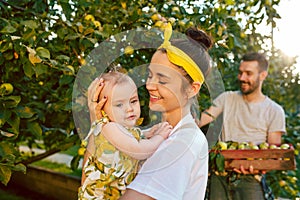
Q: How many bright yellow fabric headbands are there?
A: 1